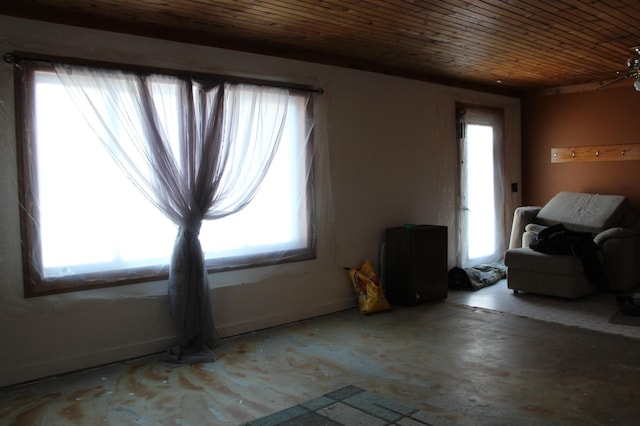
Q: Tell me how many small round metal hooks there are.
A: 4